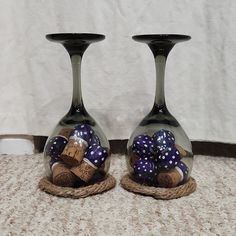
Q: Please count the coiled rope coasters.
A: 2